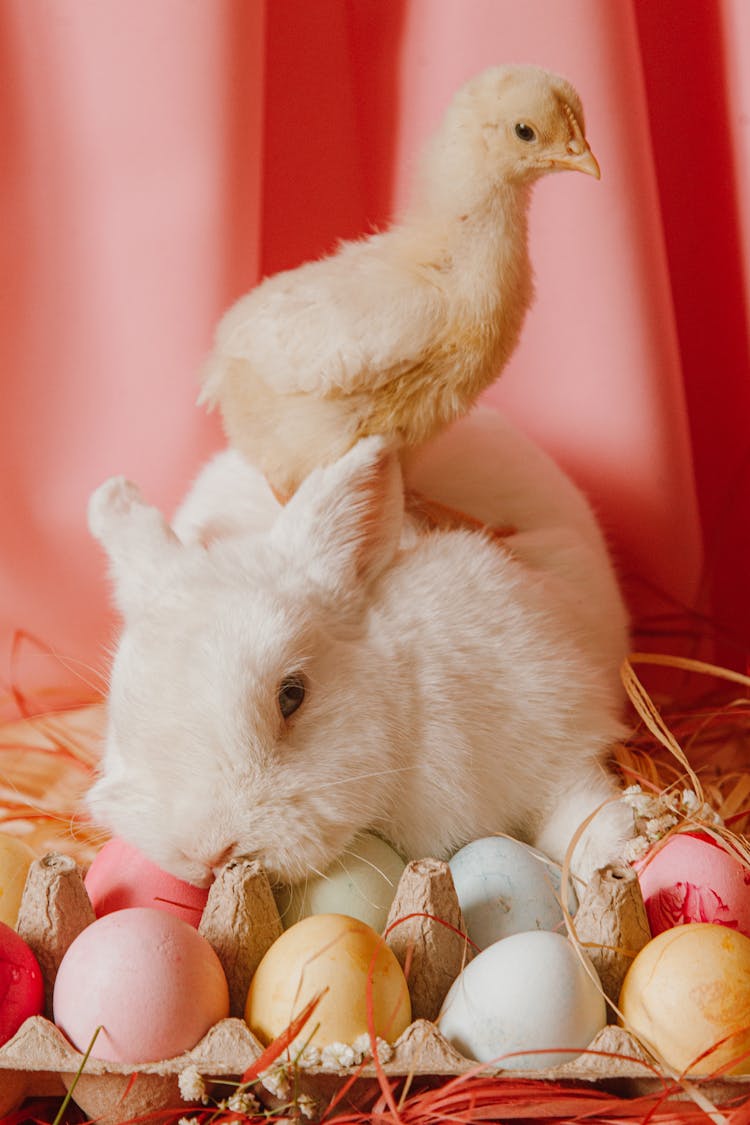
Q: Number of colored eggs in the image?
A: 10